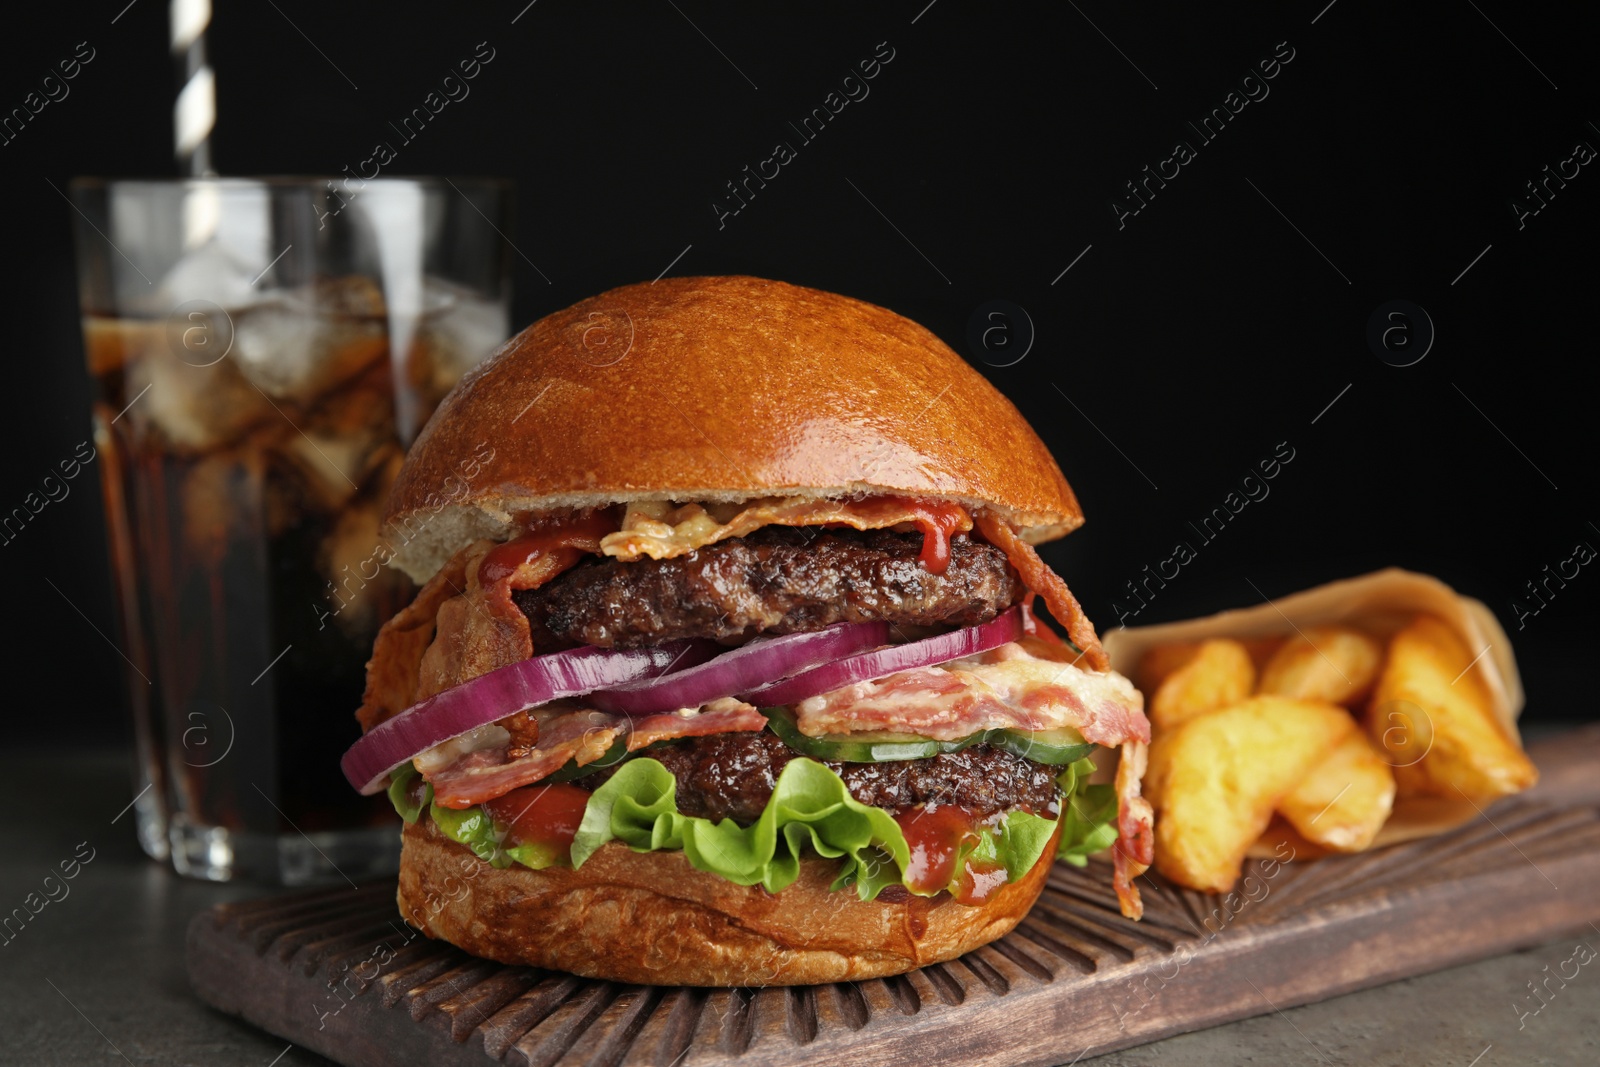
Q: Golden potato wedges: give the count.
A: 5